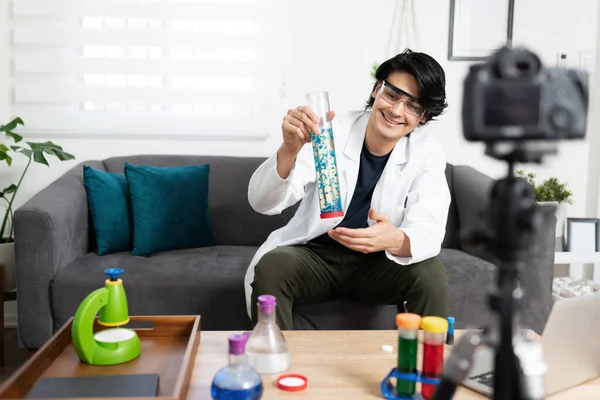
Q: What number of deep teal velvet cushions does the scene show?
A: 2